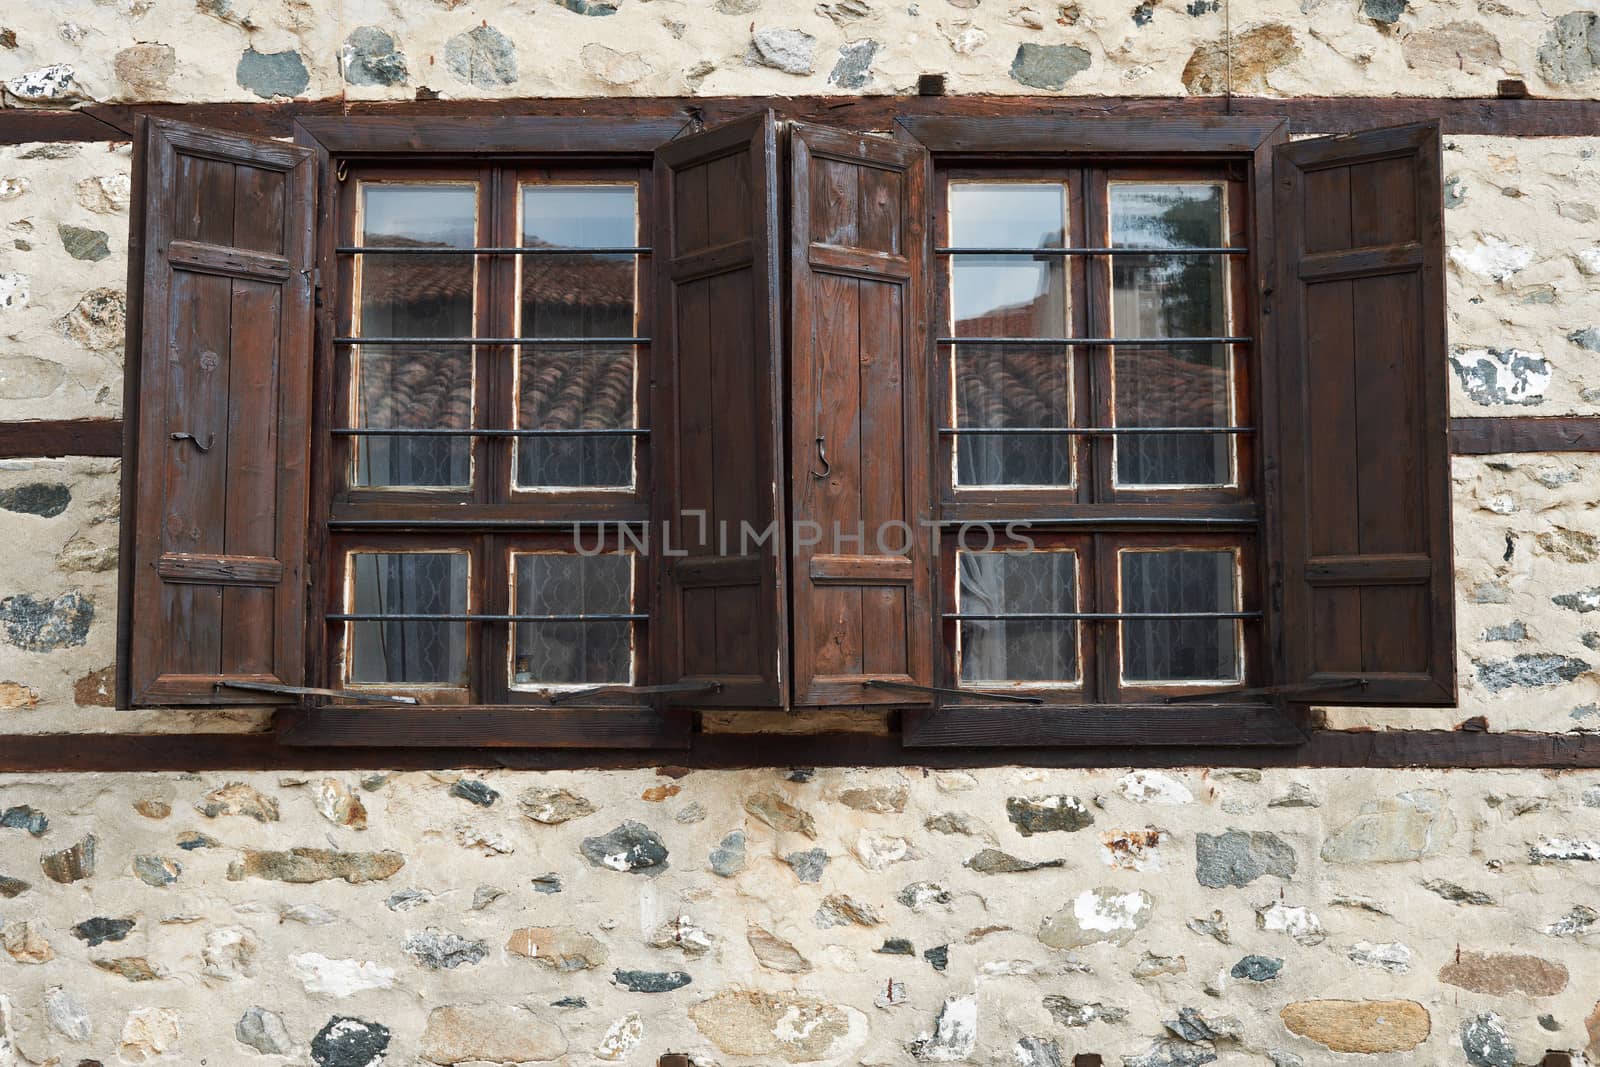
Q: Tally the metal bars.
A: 10